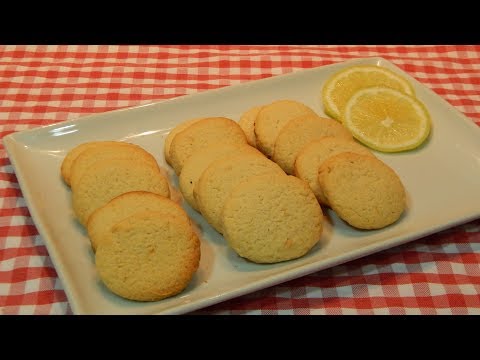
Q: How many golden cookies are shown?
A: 15